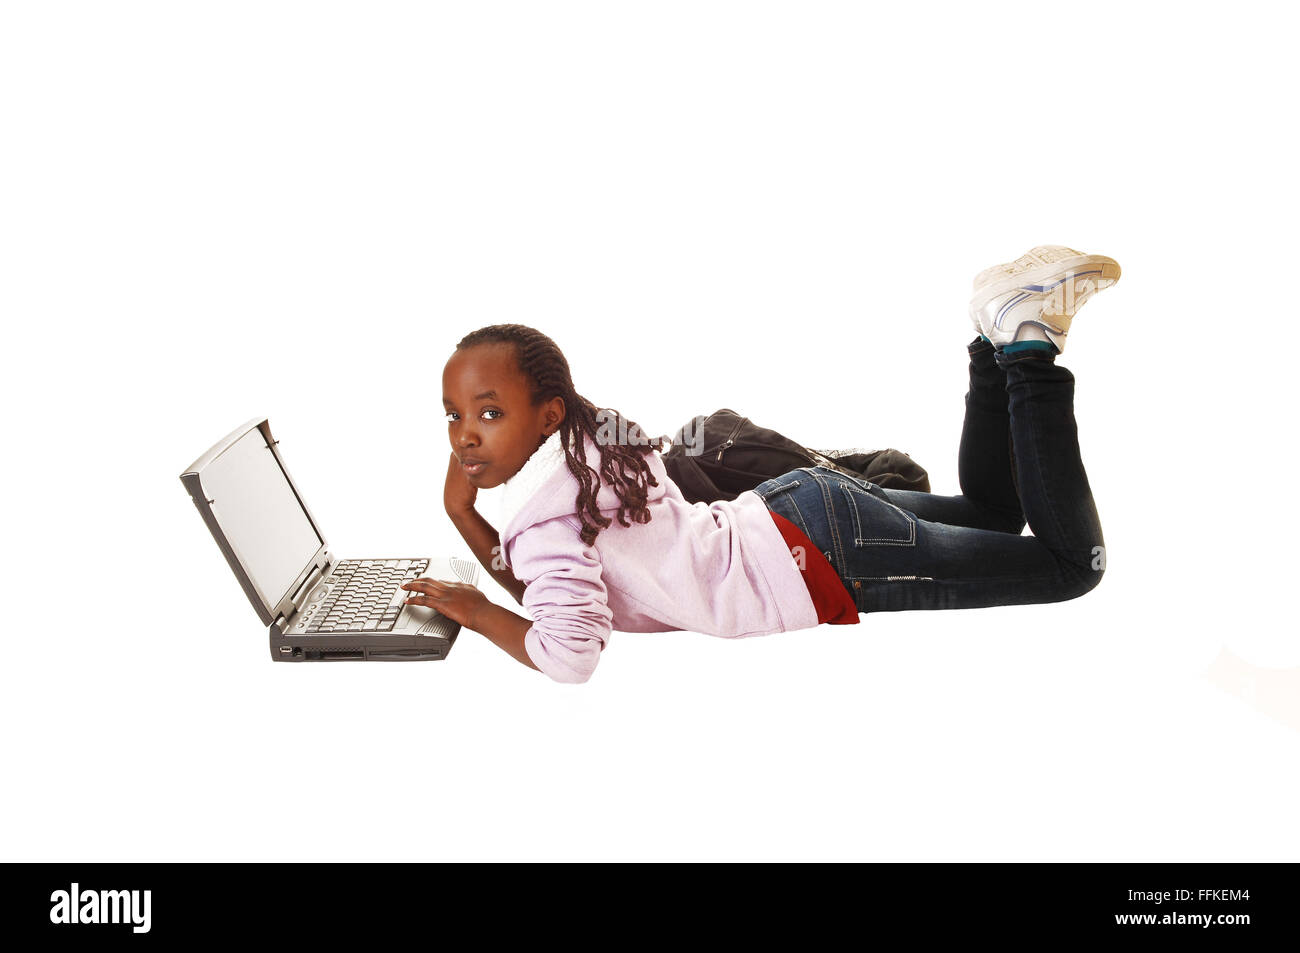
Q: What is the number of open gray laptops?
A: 1